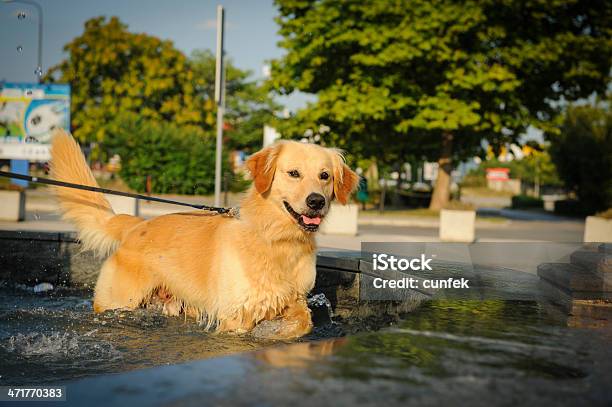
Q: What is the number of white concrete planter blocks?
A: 5